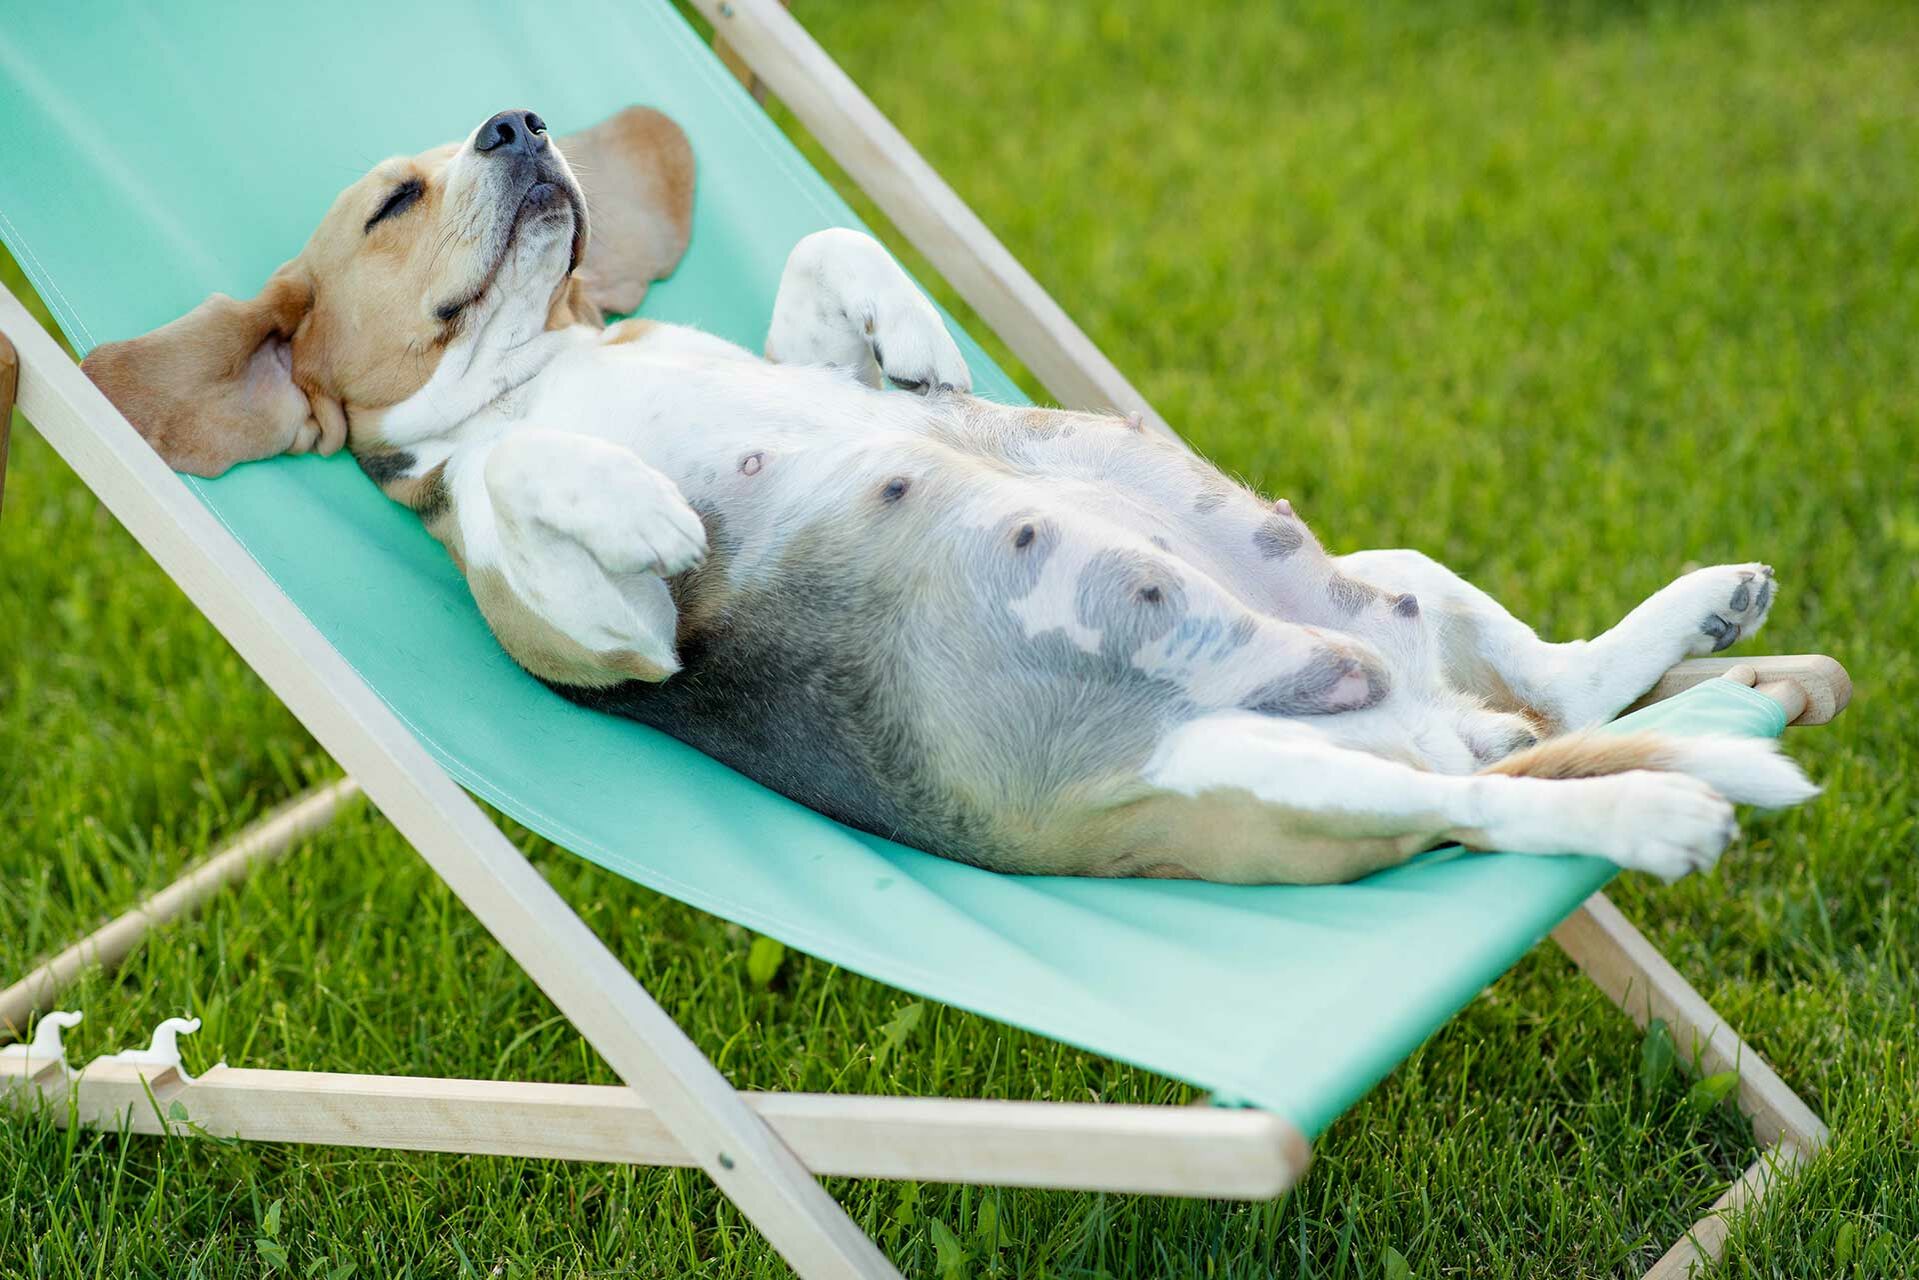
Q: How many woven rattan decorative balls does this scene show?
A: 0